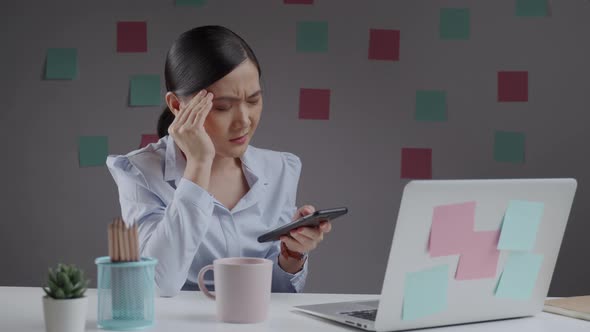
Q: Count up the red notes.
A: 7